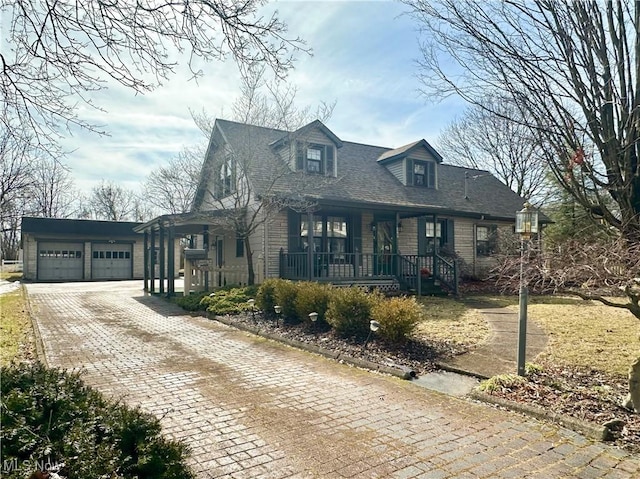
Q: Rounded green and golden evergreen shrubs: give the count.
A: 5